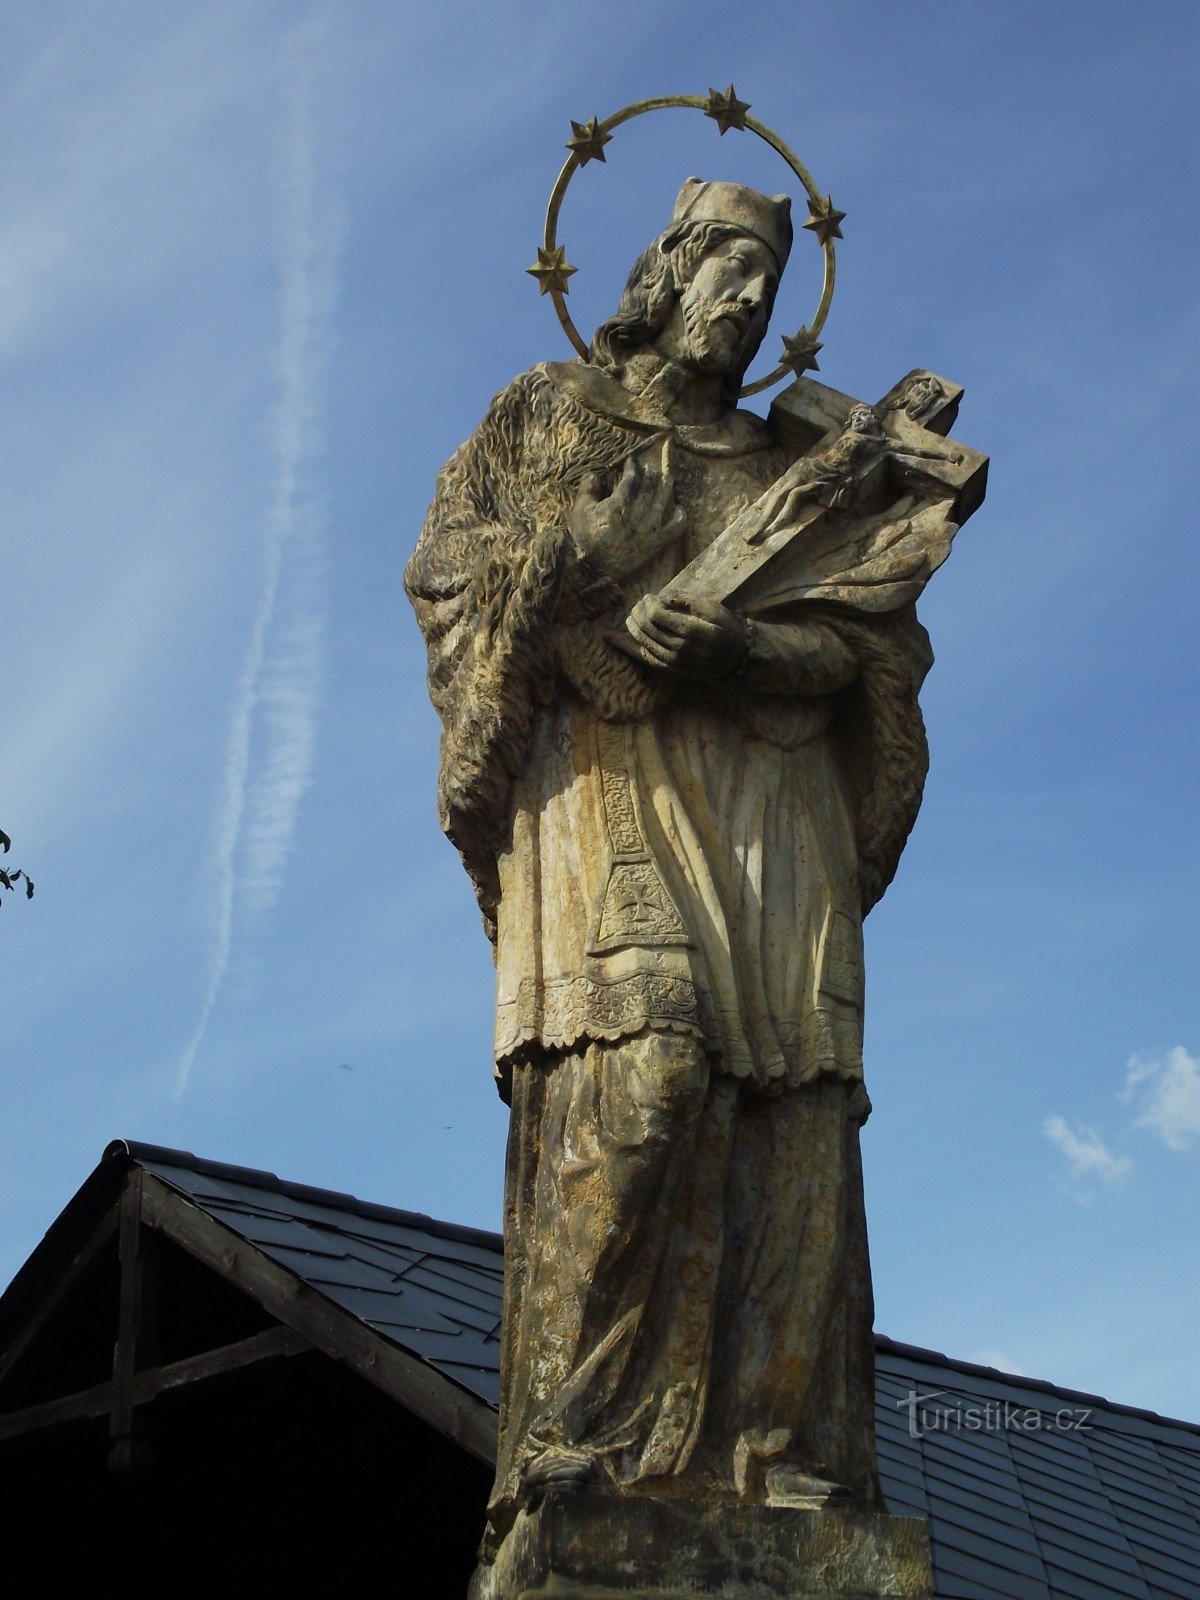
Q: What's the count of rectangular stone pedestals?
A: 1